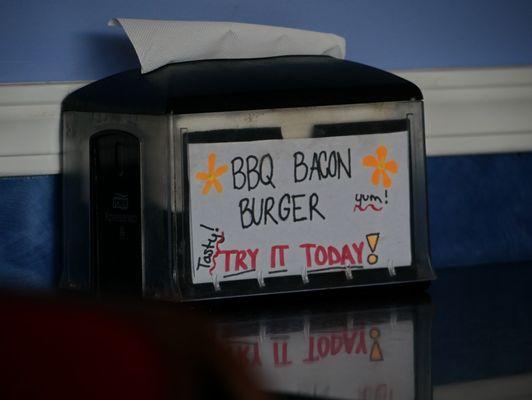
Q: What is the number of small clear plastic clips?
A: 5